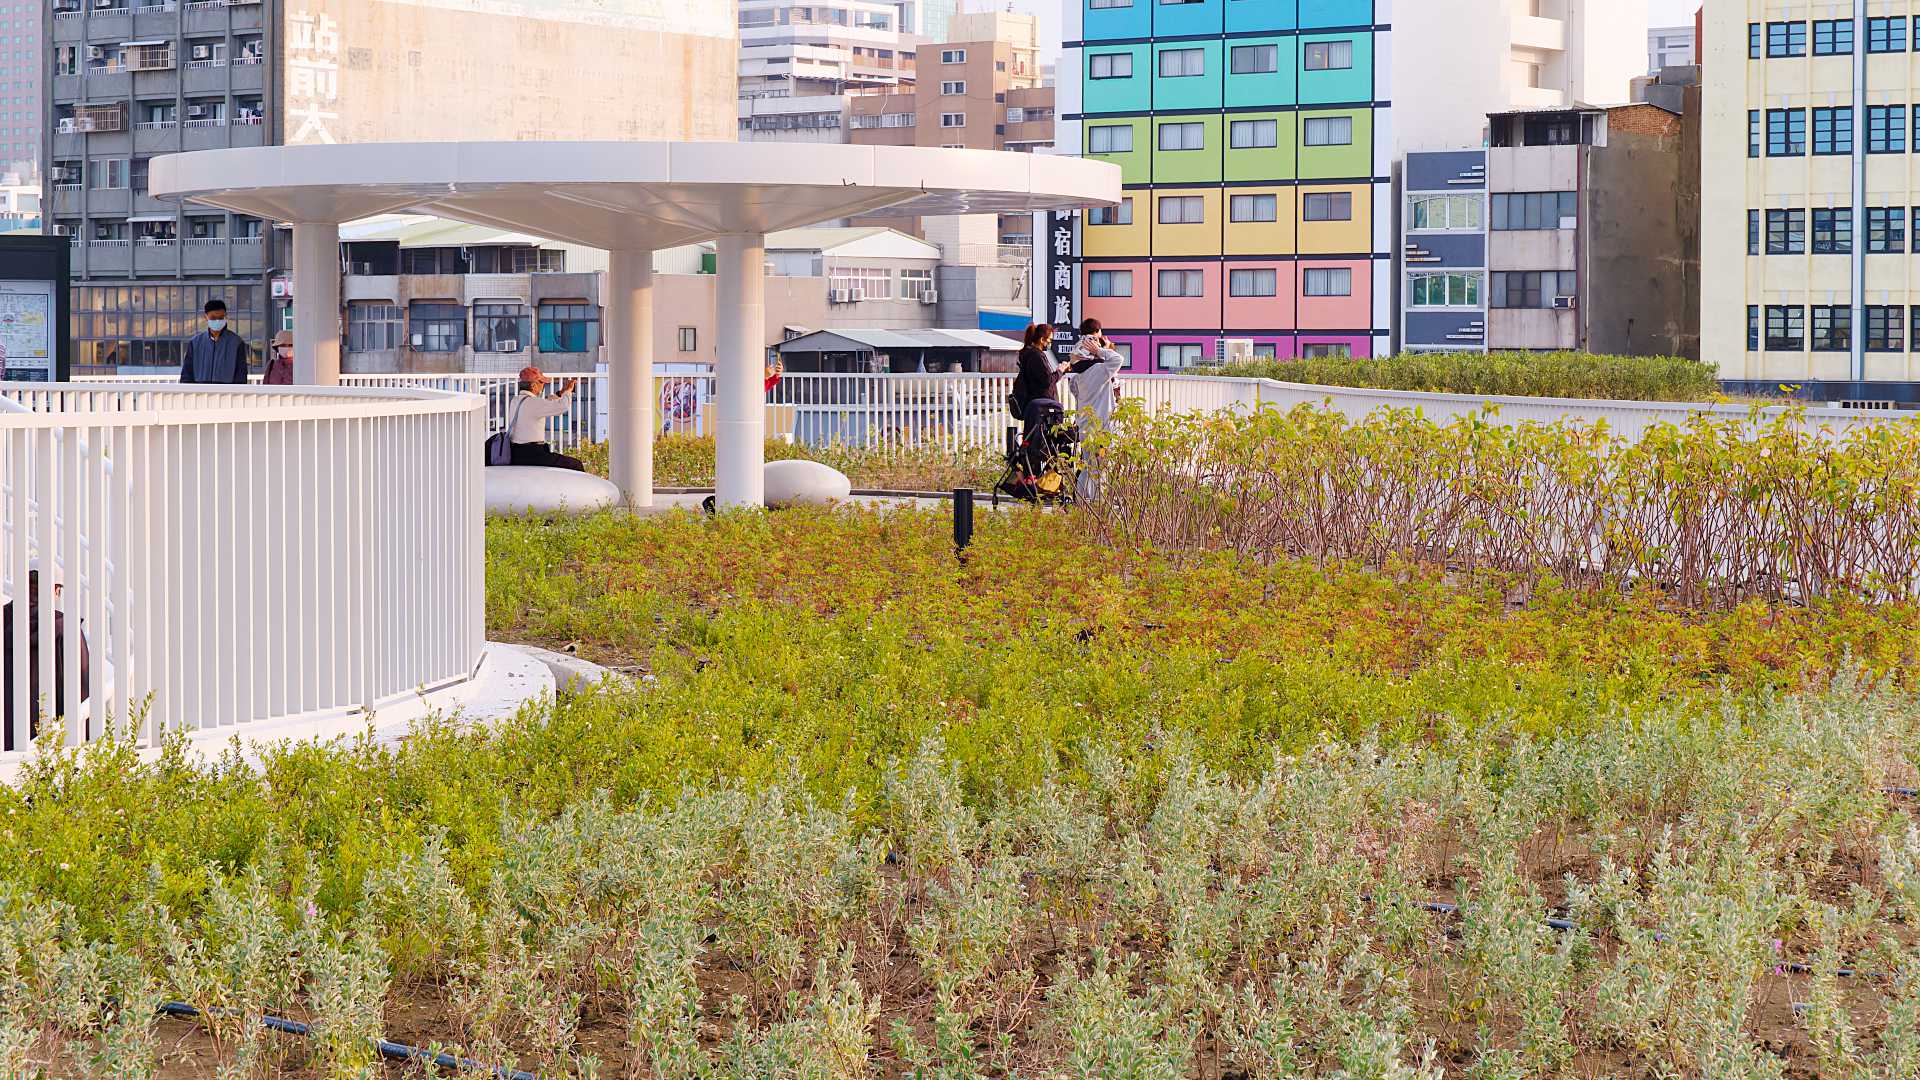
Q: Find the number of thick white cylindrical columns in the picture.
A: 3